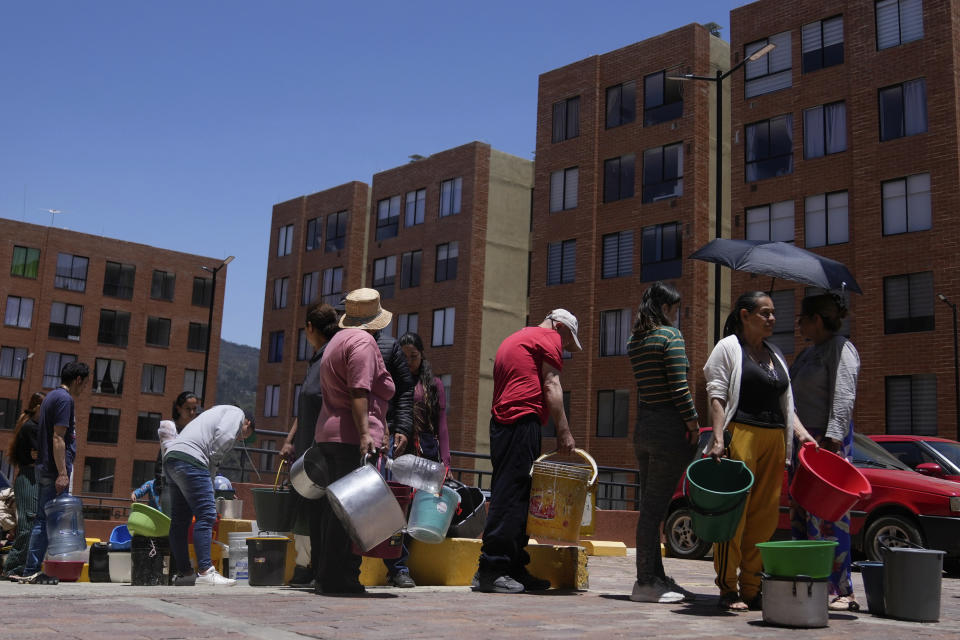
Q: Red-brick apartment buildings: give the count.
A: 5